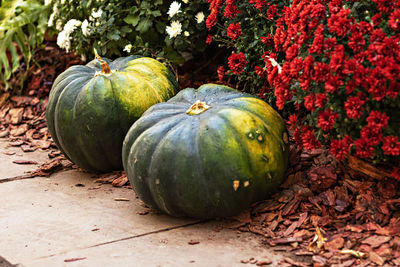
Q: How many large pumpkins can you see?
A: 2